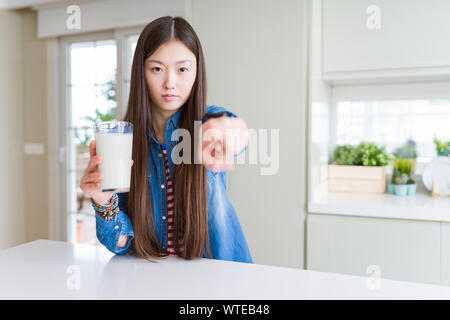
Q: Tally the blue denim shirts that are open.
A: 1